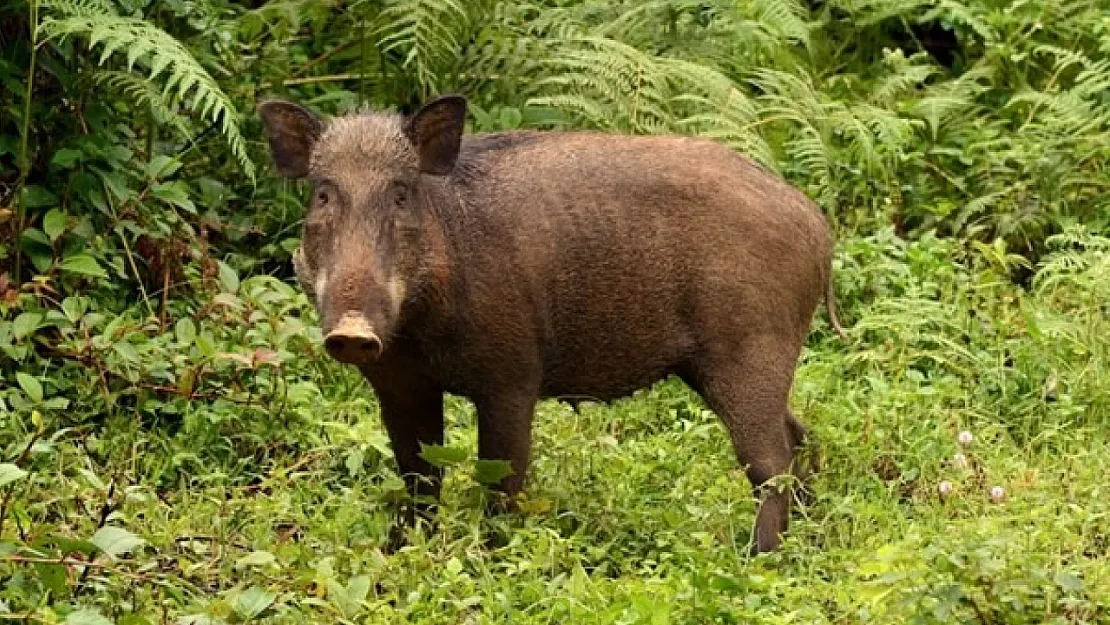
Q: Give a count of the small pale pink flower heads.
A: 4